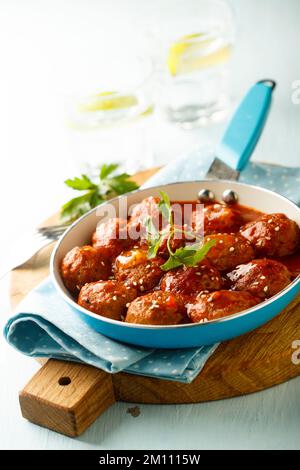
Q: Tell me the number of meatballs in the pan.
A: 13